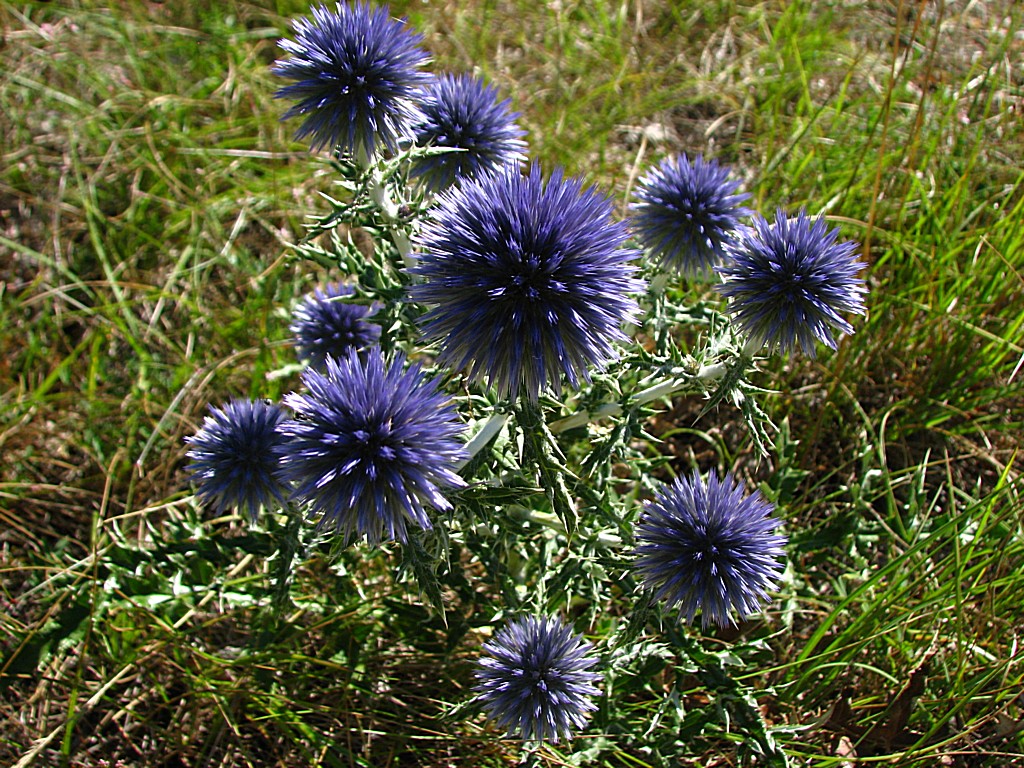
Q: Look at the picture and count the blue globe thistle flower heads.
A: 10